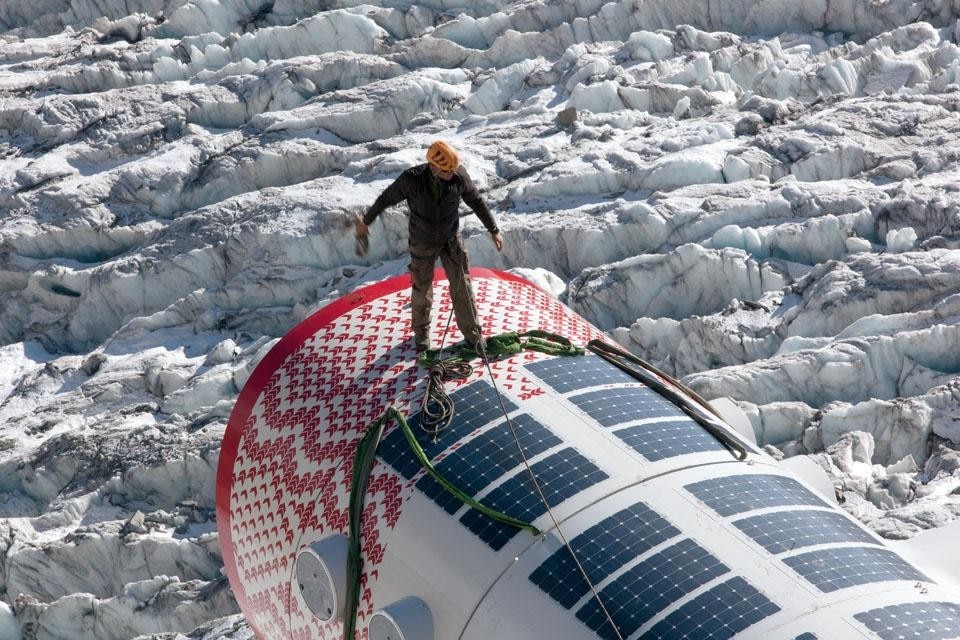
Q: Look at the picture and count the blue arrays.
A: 14